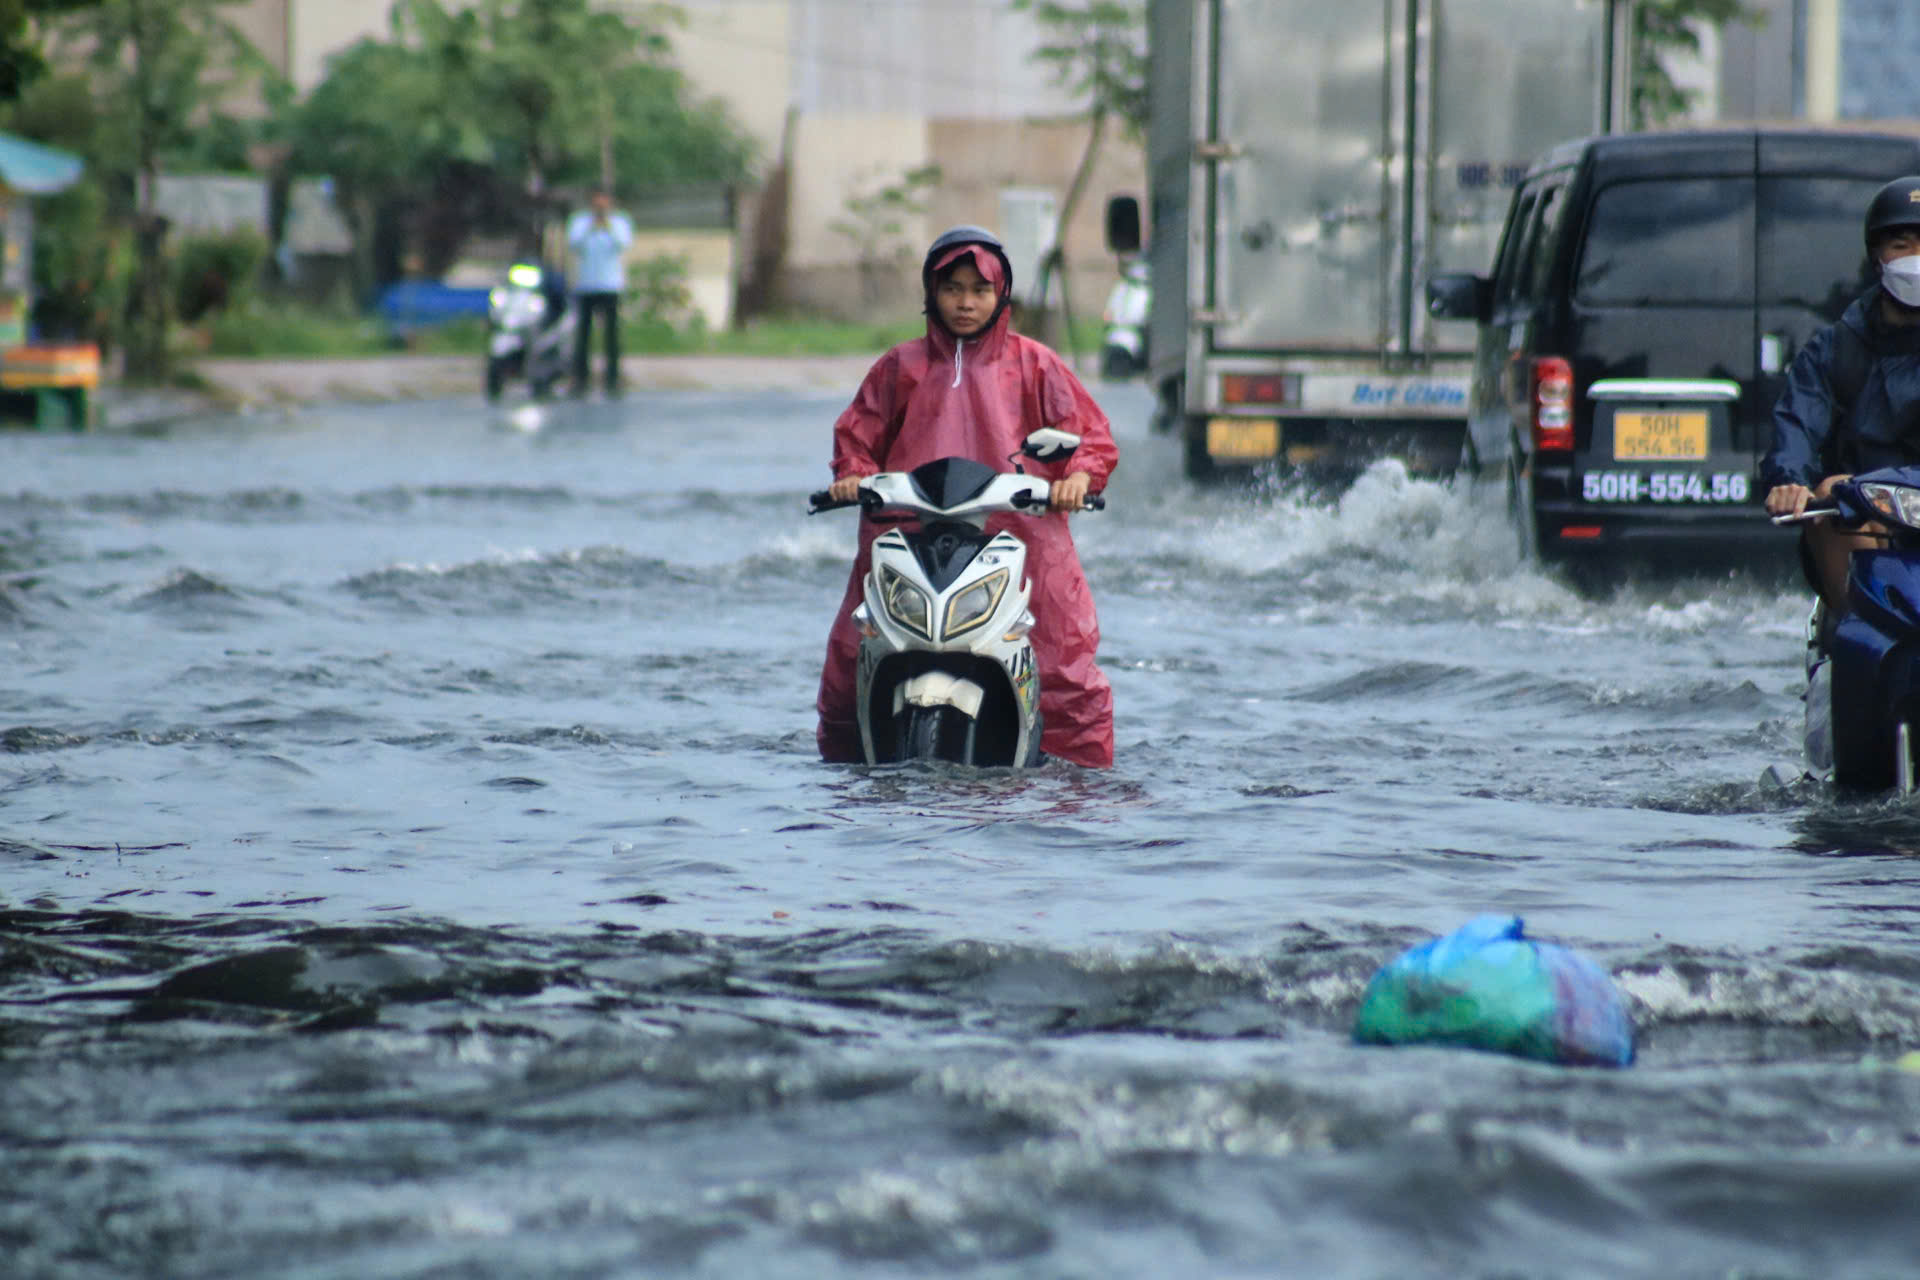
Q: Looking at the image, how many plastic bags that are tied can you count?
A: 1